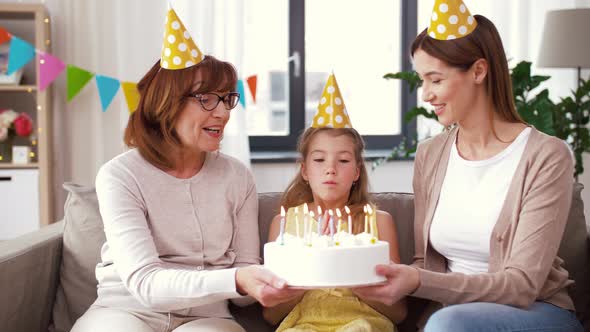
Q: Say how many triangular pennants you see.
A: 8